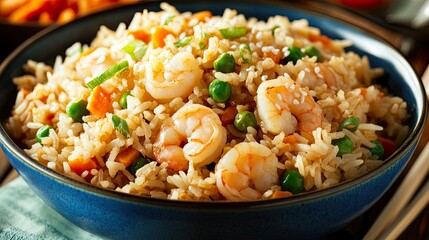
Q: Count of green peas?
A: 13